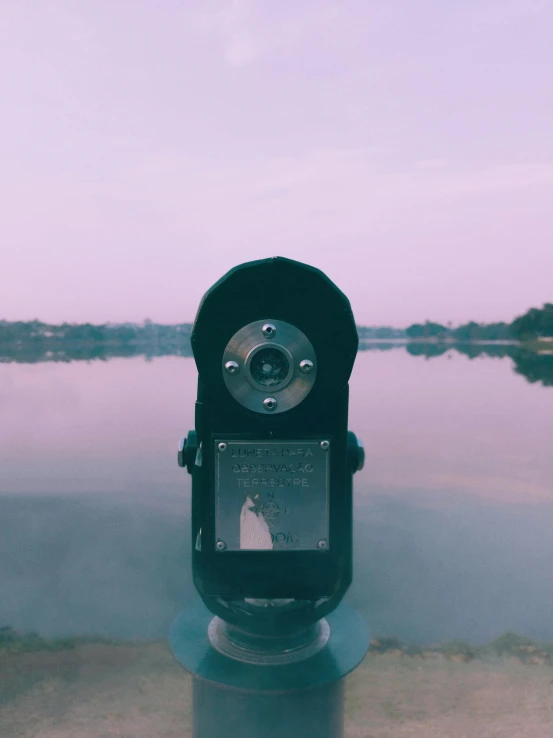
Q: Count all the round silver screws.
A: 8